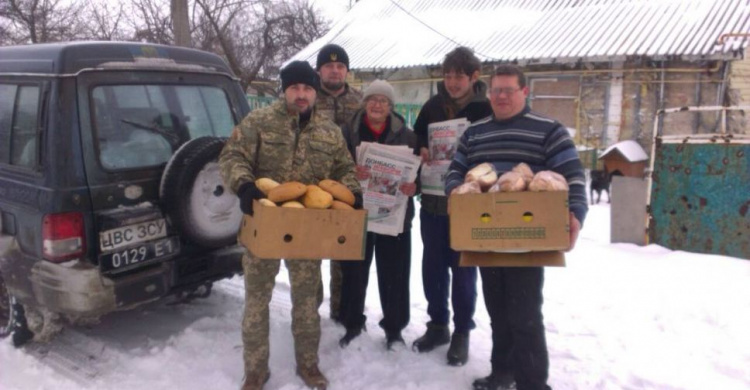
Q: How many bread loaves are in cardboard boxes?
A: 12